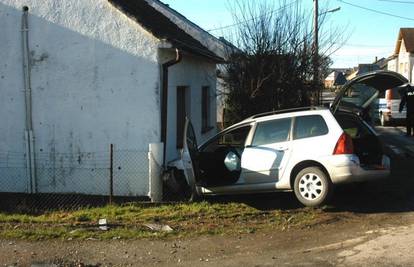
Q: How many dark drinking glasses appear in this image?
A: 0